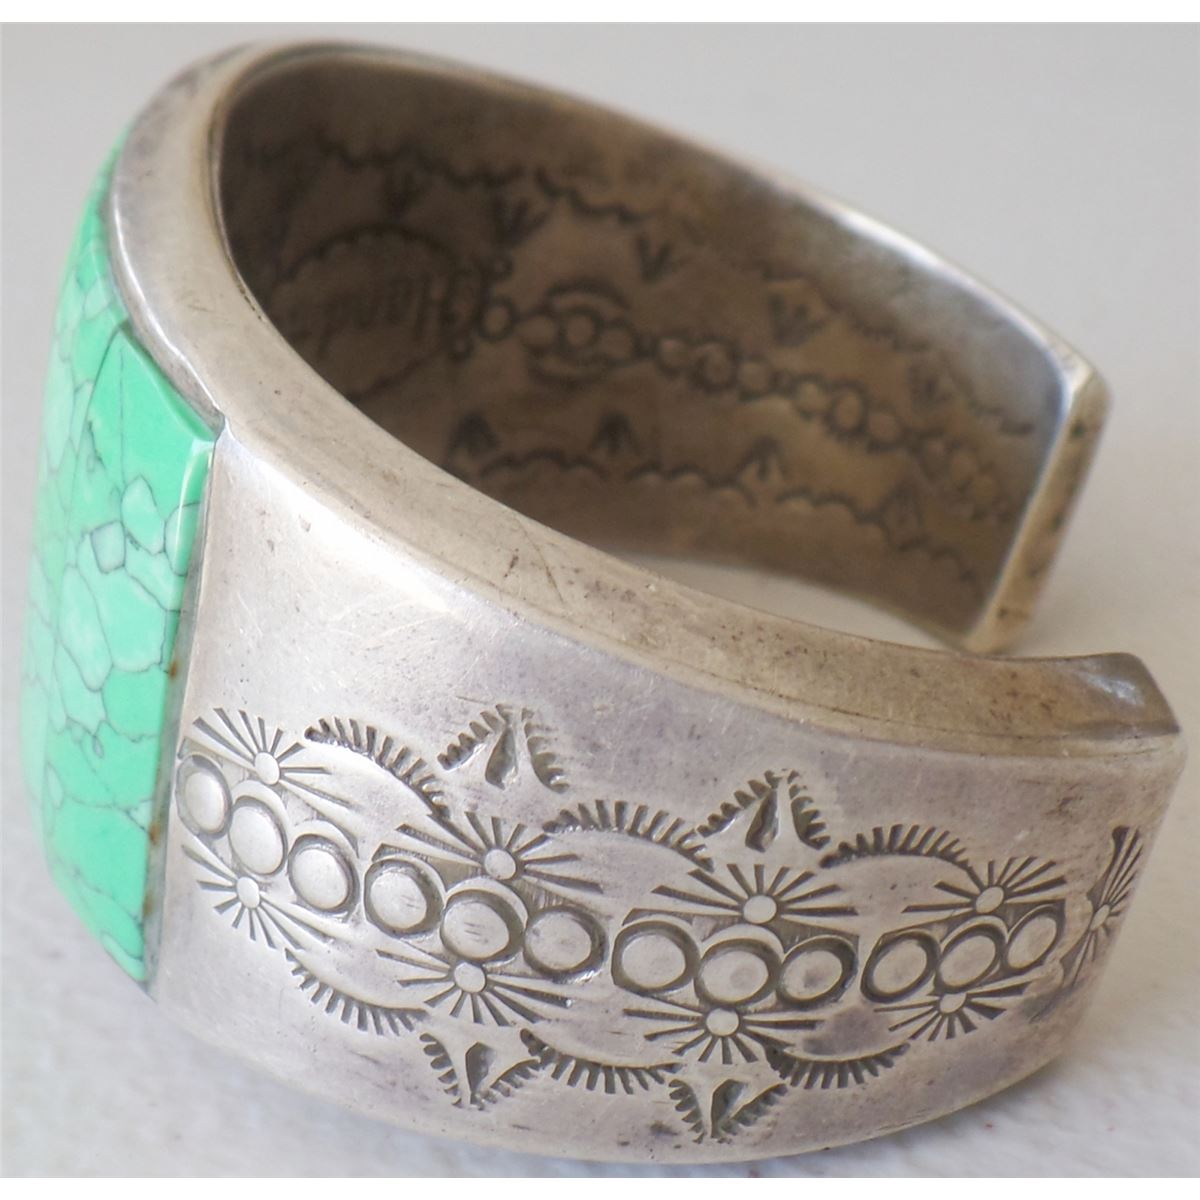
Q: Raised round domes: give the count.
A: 12